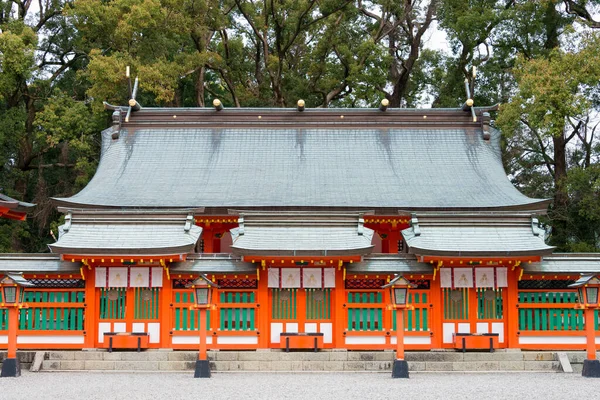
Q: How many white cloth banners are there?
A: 12